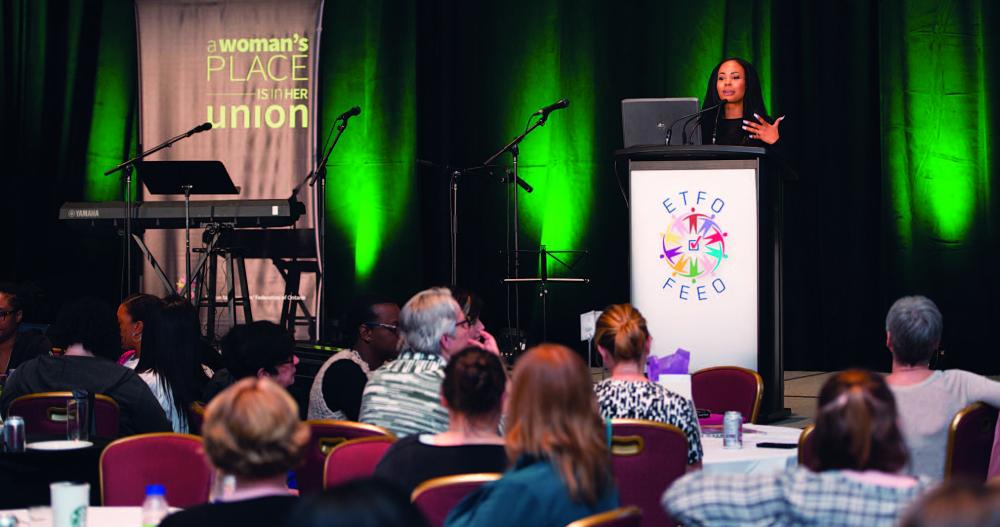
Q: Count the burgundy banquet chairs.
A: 11